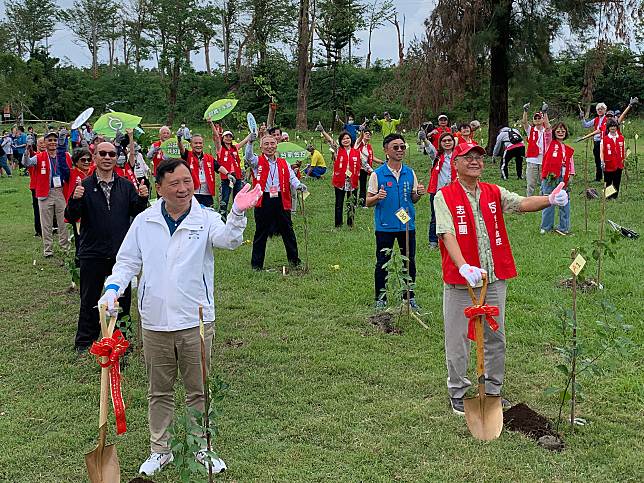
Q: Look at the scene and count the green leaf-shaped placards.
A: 4